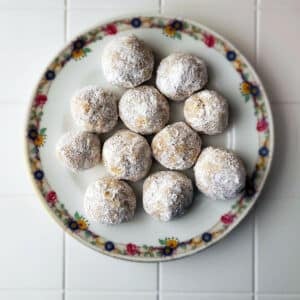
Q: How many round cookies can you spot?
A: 11